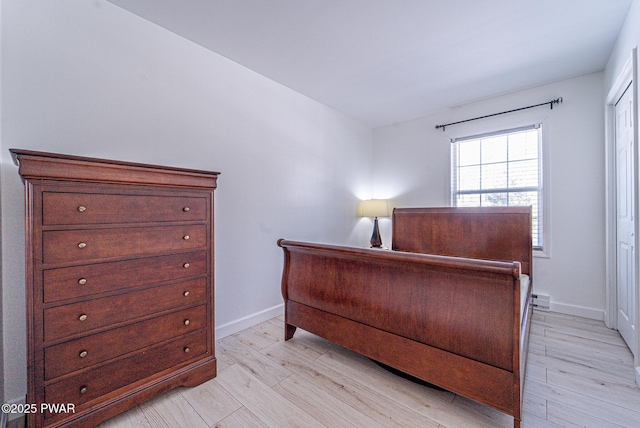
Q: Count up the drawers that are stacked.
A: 6